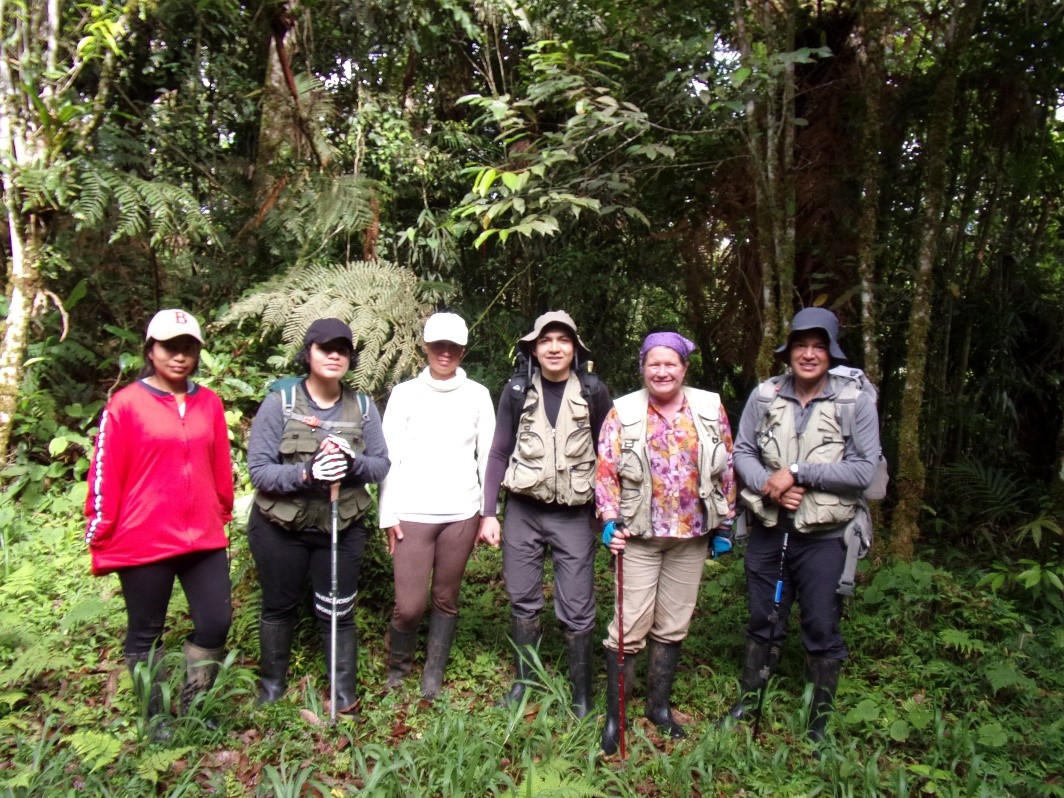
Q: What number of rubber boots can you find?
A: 12